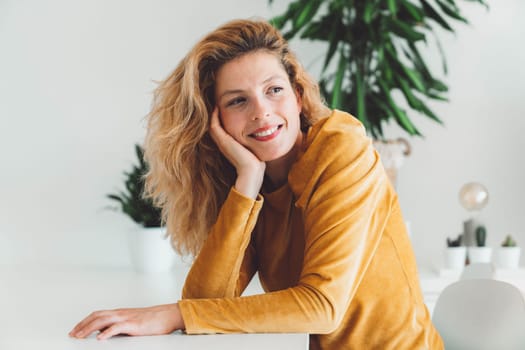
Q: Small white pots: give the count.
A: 3